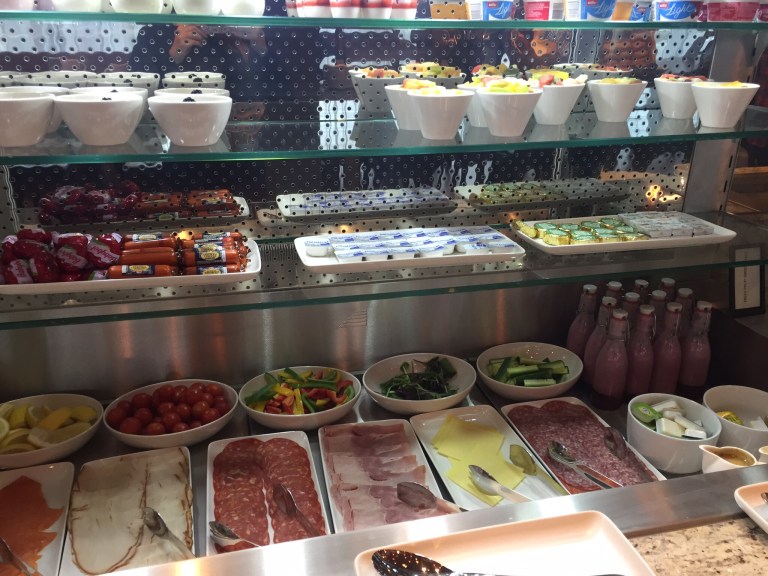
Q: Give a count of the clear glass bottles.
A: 12